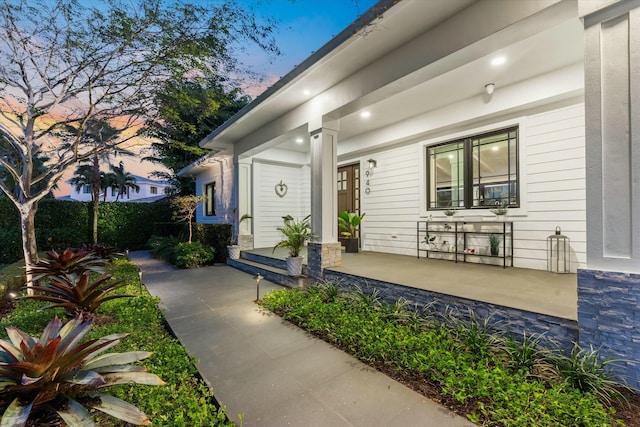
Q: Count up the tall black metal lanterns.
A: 1